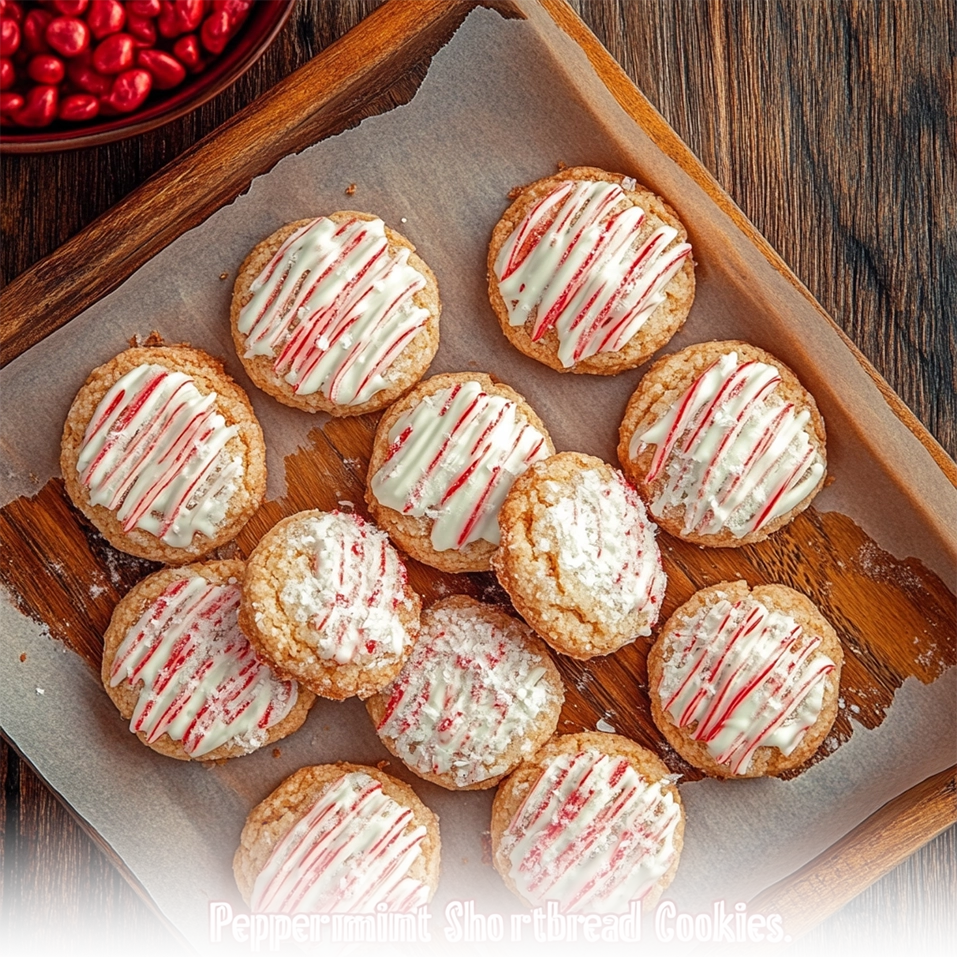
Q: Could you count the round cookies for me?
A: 12